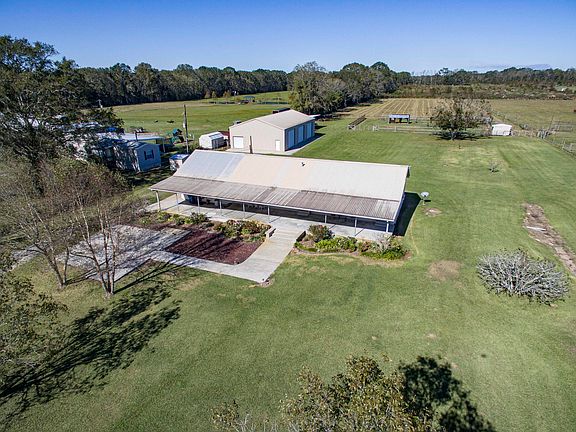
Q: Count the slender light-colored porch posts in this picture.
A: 9